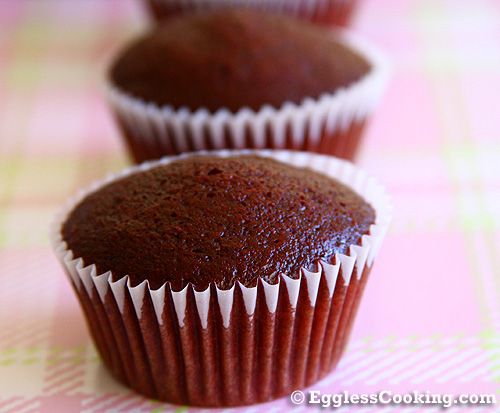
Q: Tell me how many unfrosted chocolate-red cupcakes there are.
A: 3